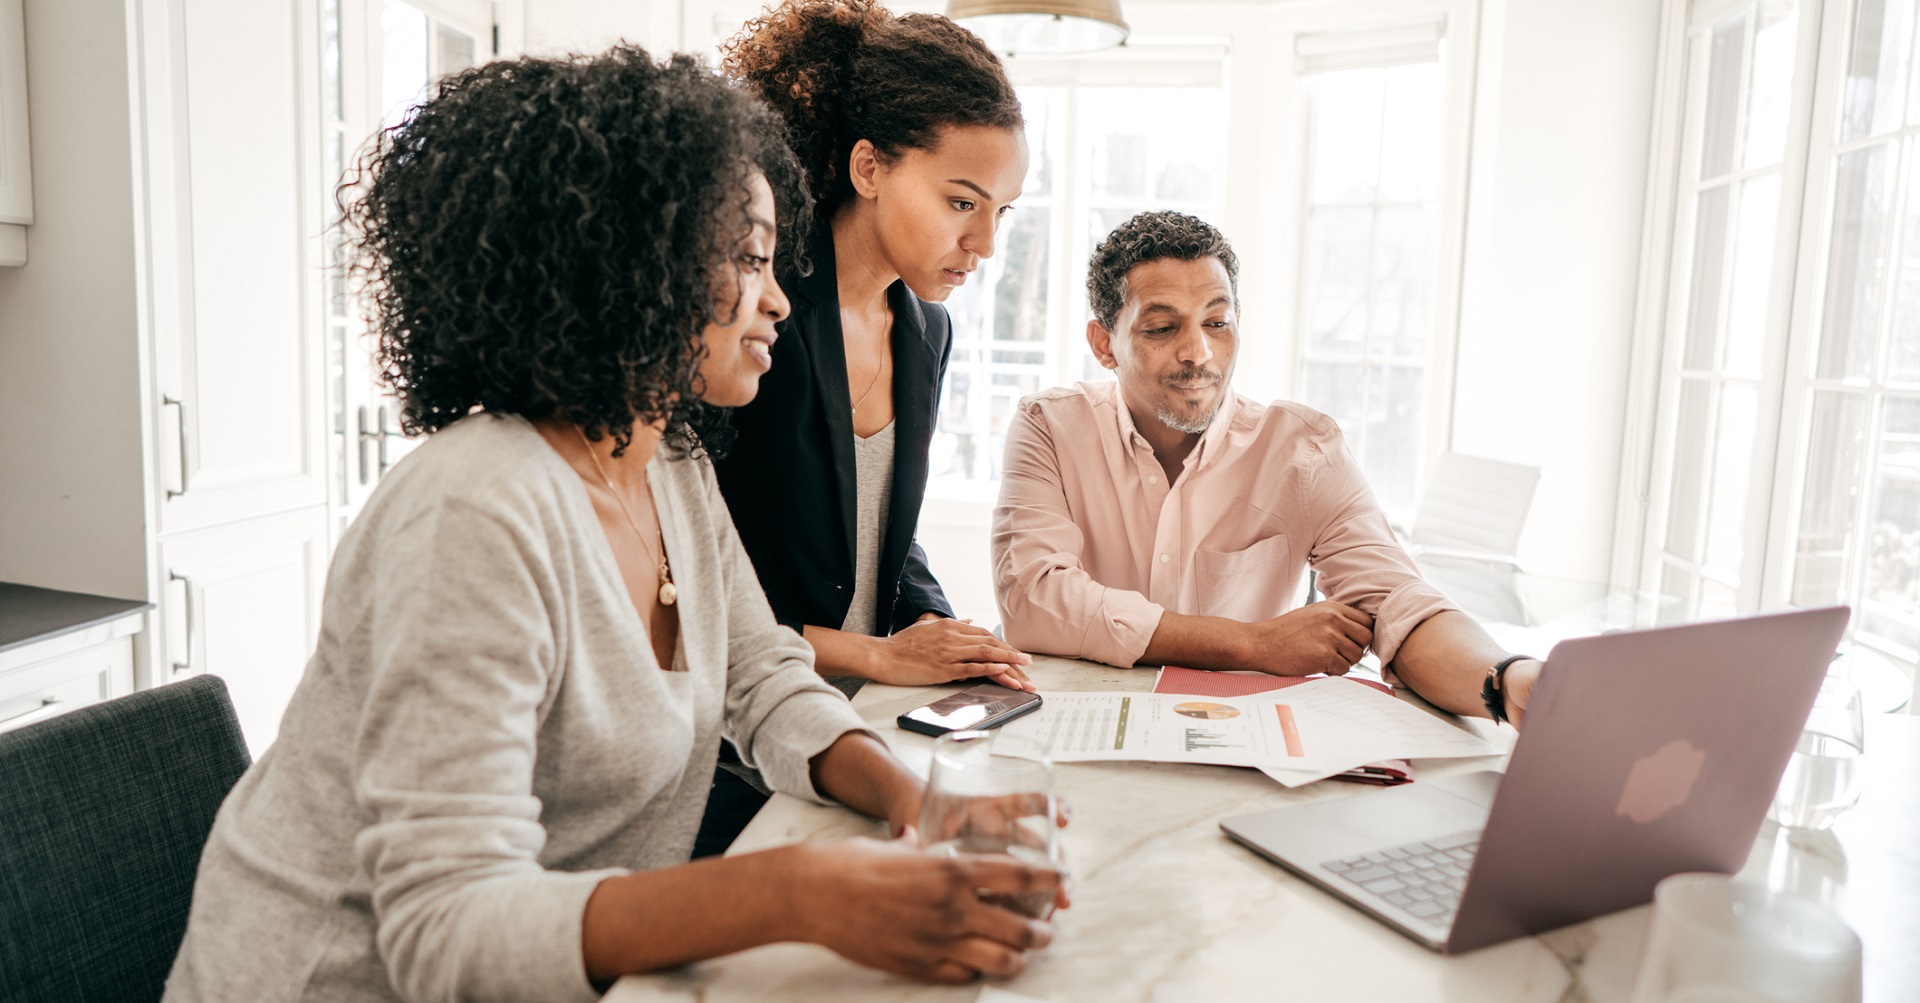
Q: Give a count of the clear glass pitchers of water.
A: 0